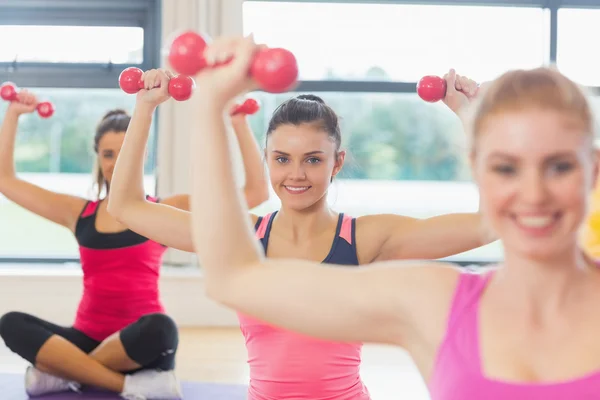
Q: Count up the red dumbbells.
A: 5